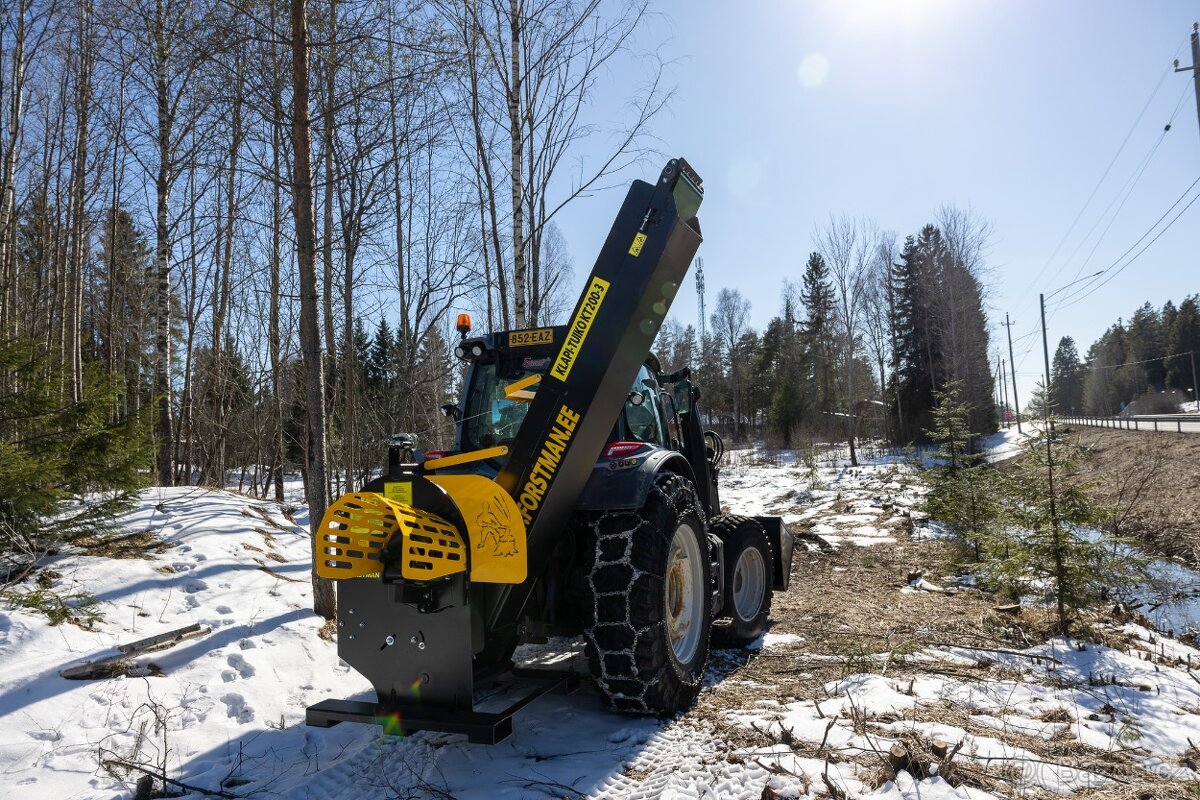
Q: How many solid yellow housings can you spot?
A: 1